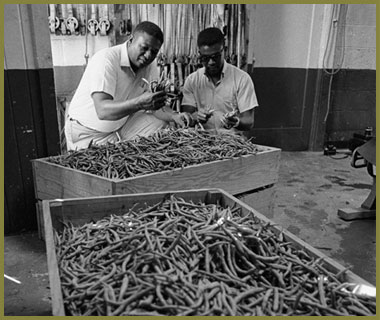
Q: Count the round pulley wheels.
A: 4